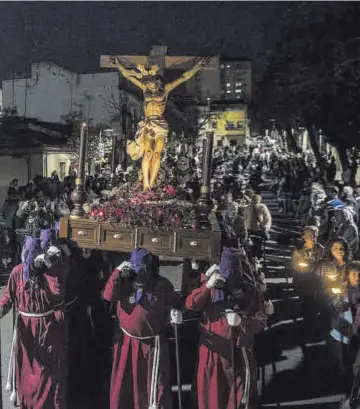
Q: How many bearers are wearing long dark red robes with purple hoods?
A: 3